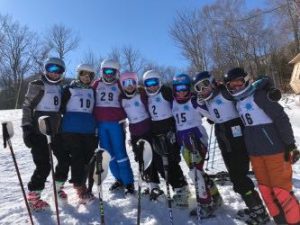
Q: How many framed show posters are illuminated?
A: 0